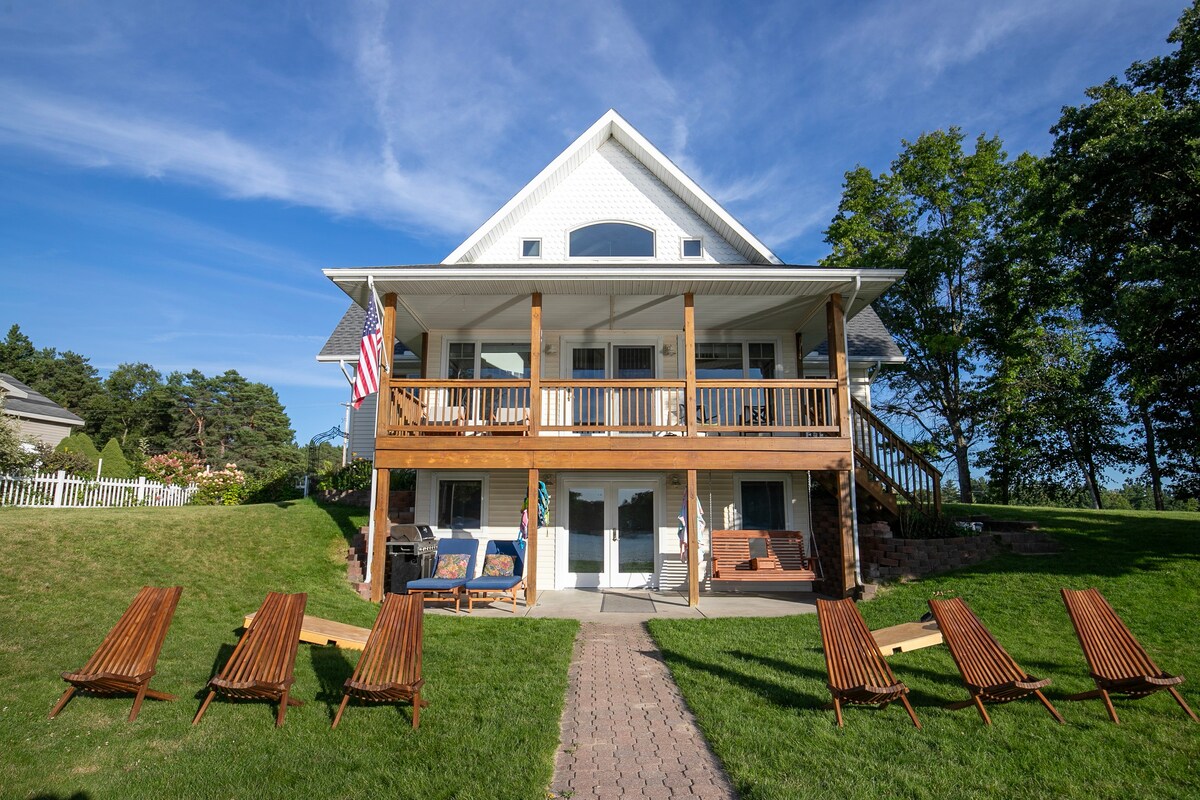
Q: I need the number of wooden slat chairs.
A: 6